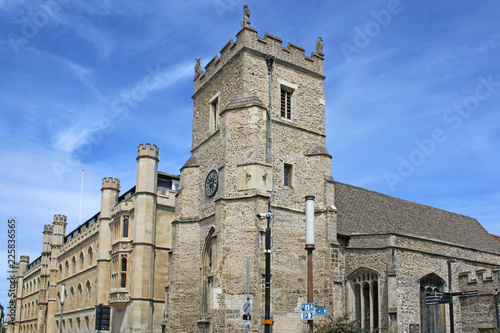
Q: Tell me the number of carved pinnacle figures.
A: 3